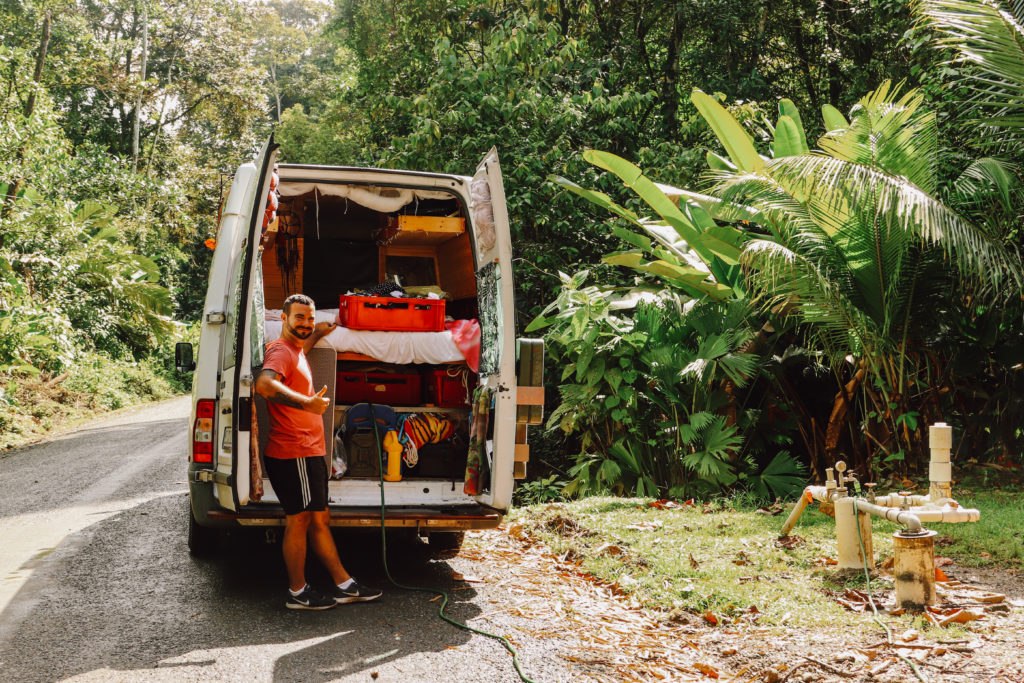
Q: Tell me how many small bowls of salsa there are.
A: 0